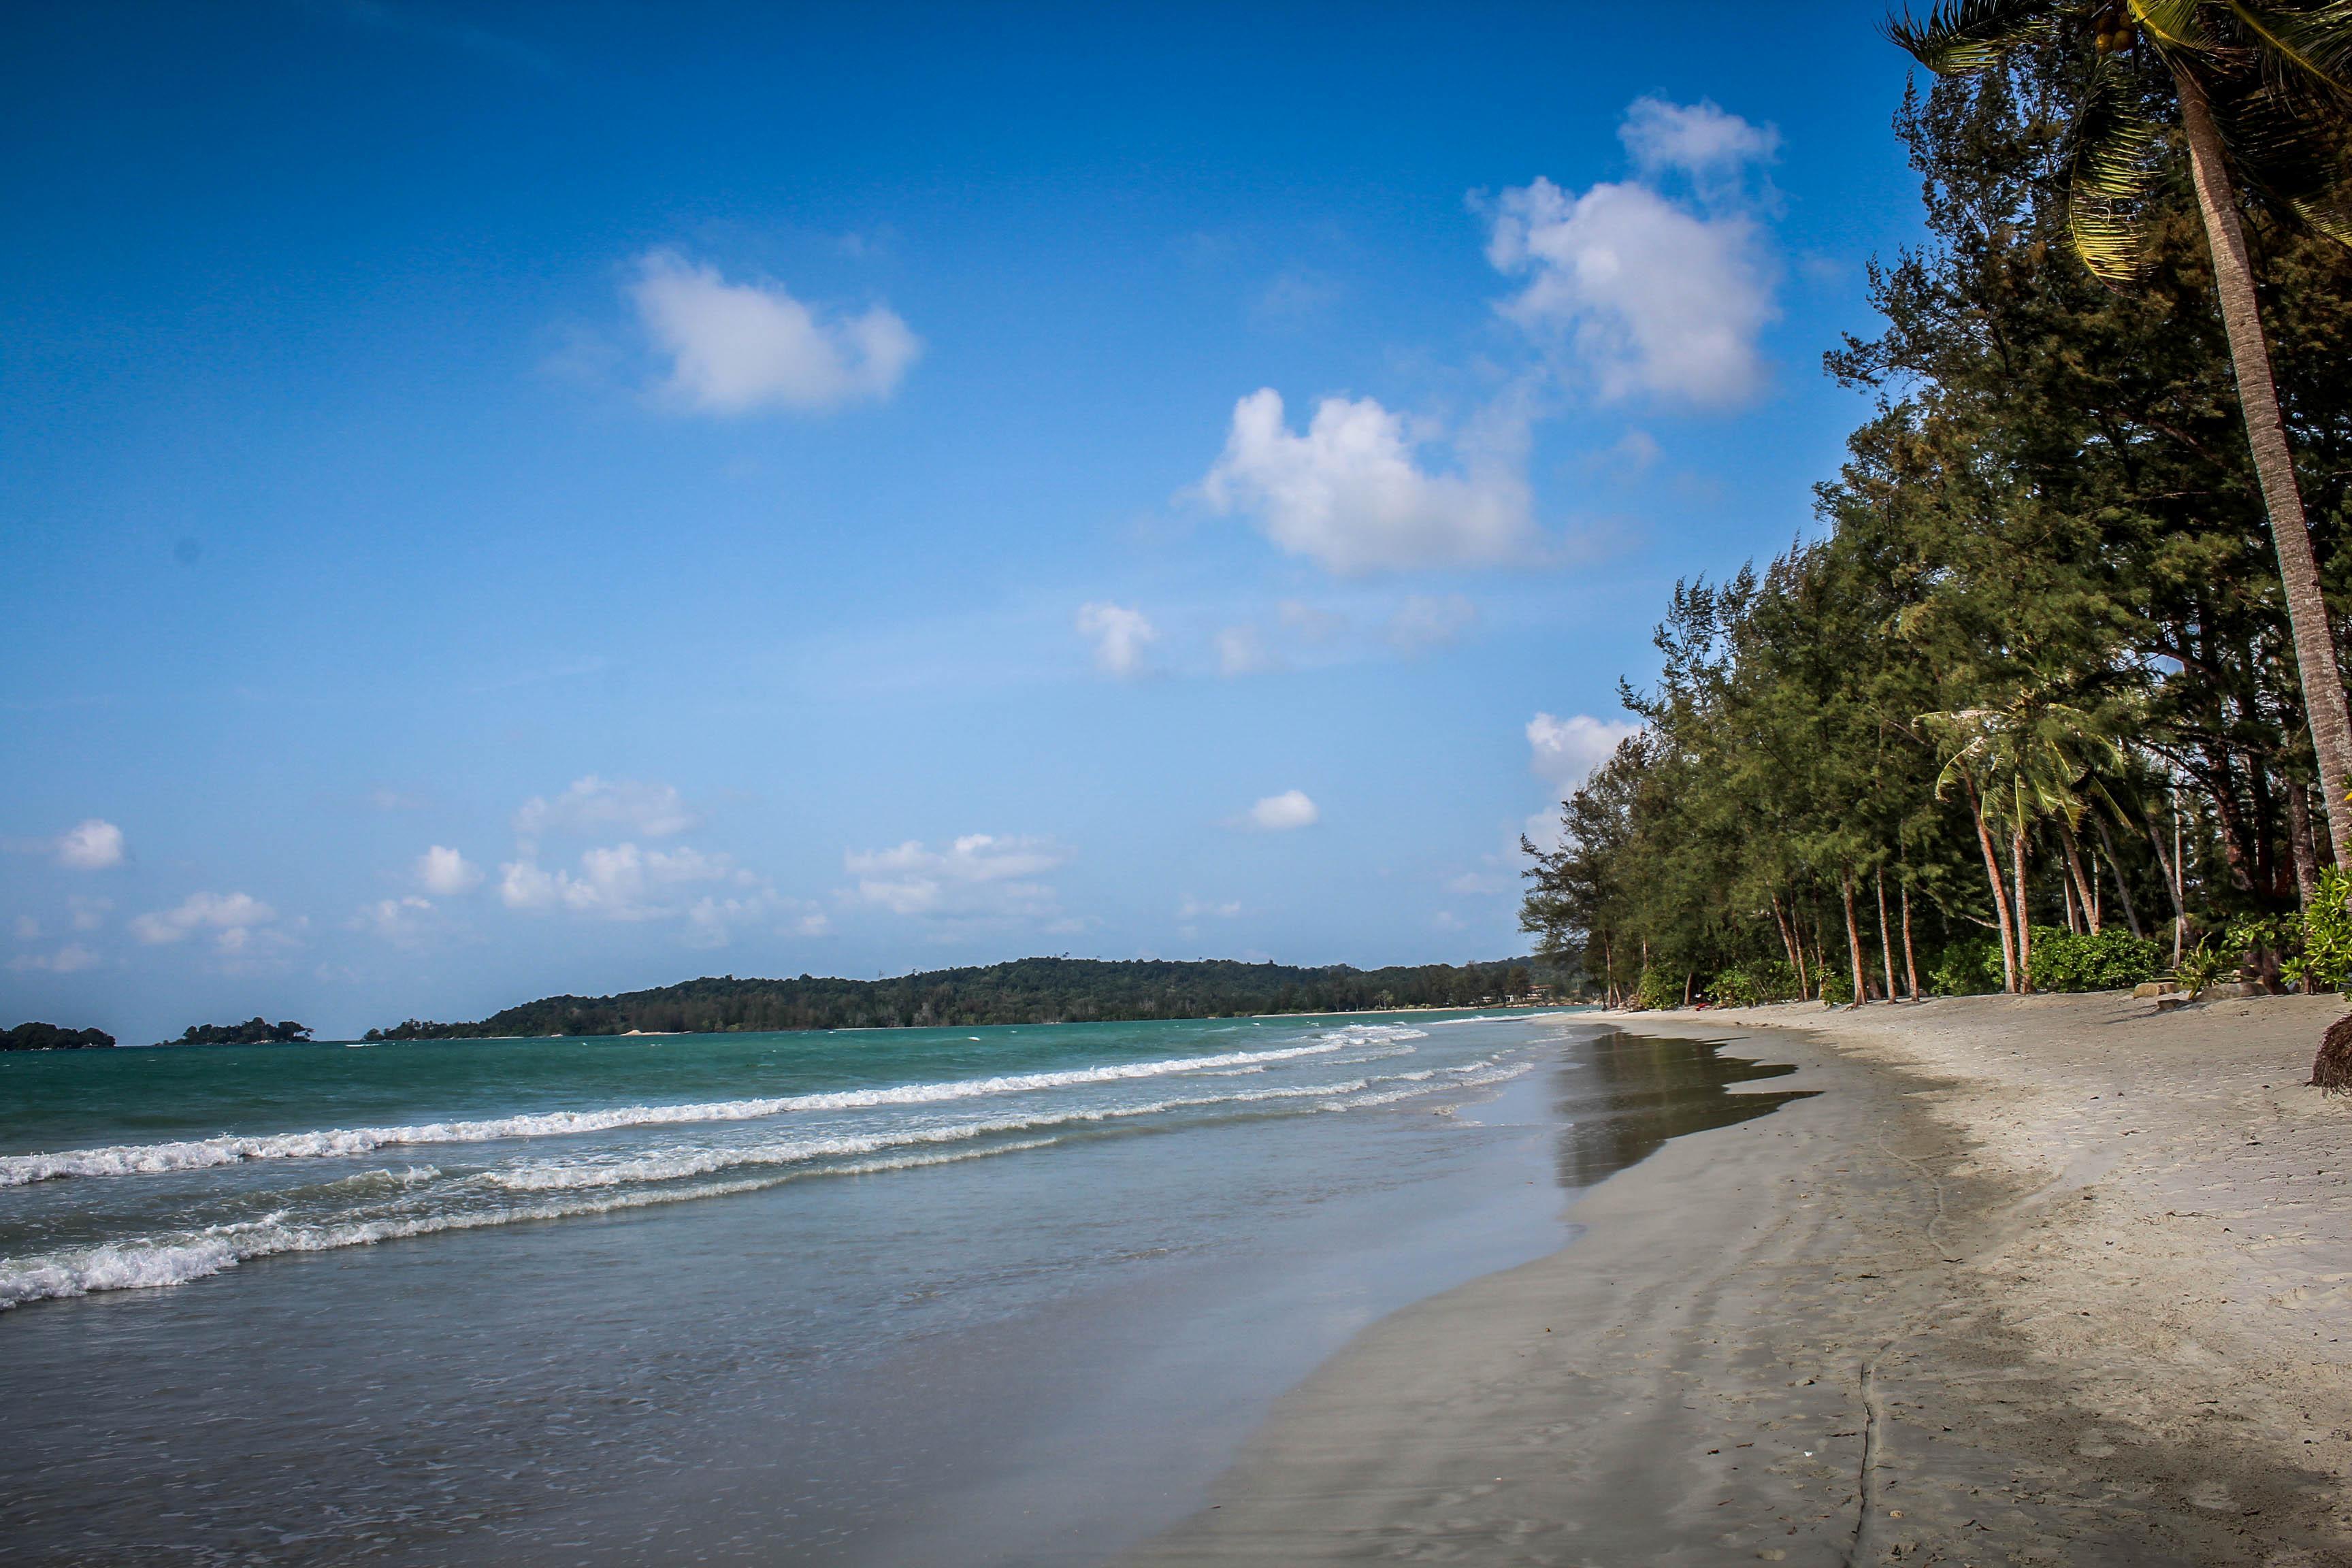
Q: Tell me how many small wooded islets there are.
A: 2